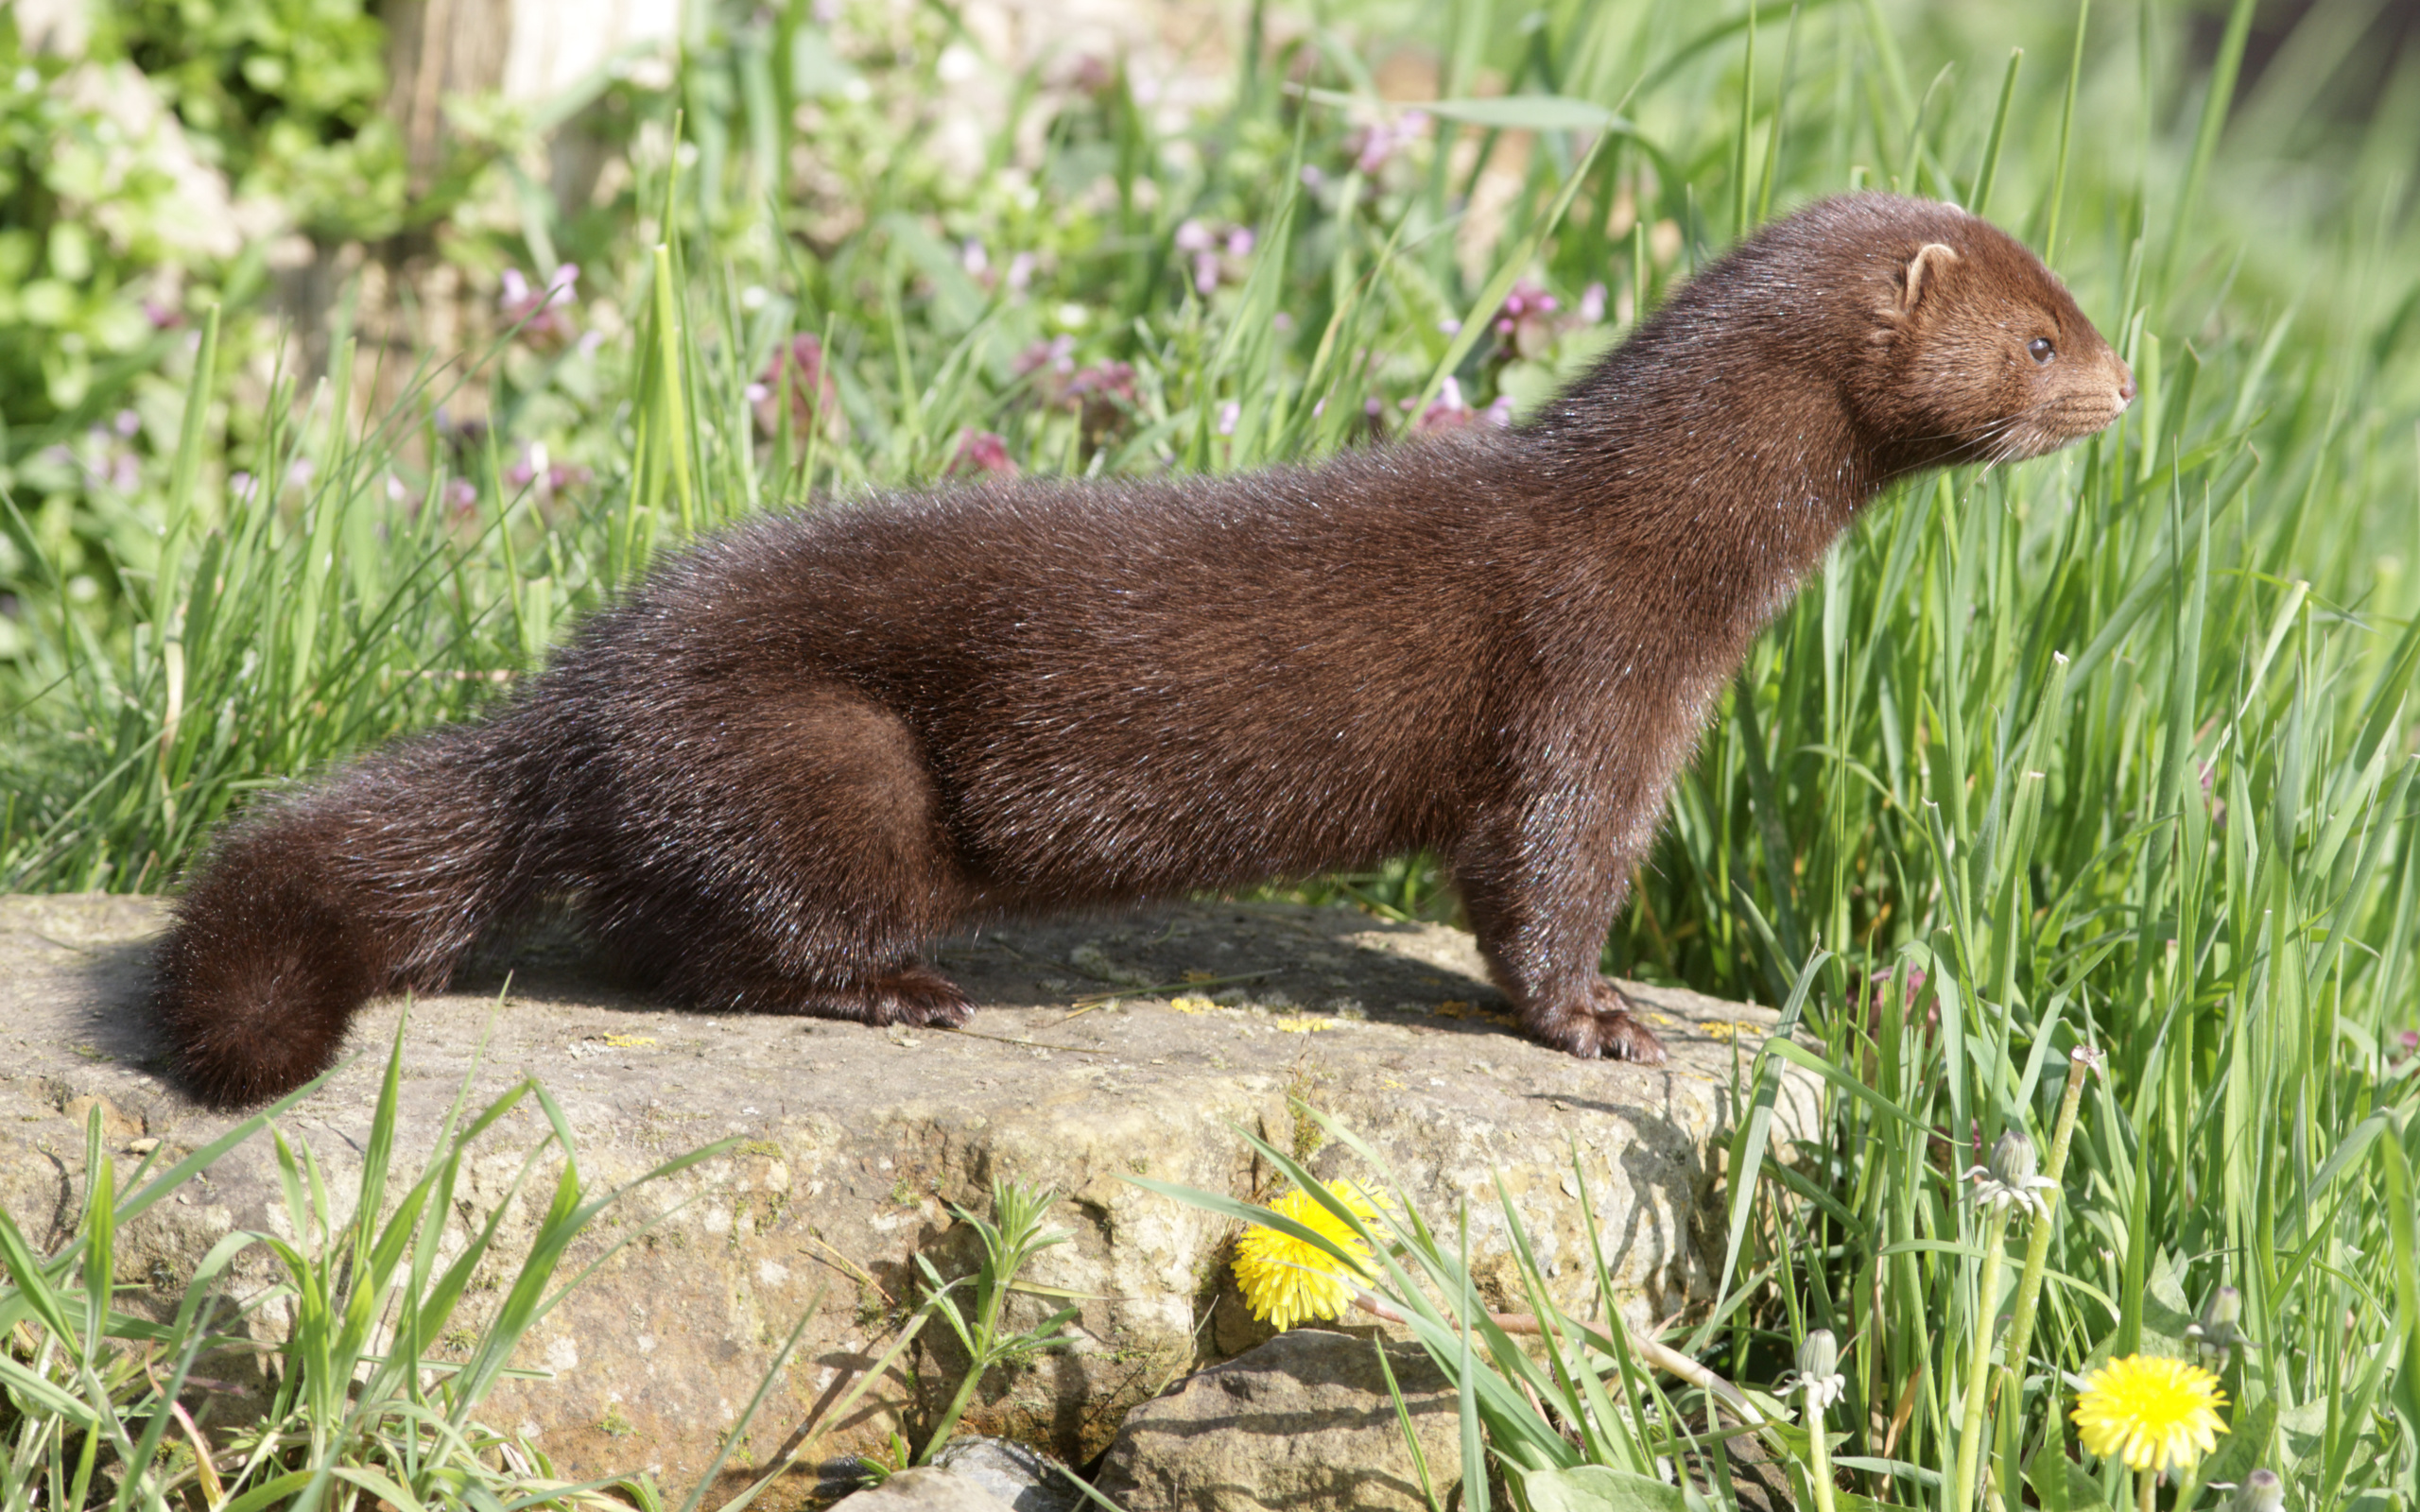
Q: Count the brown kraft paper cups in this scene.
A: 0